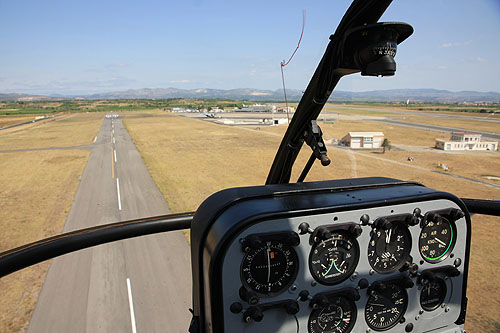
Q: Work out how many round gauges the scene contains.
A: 7